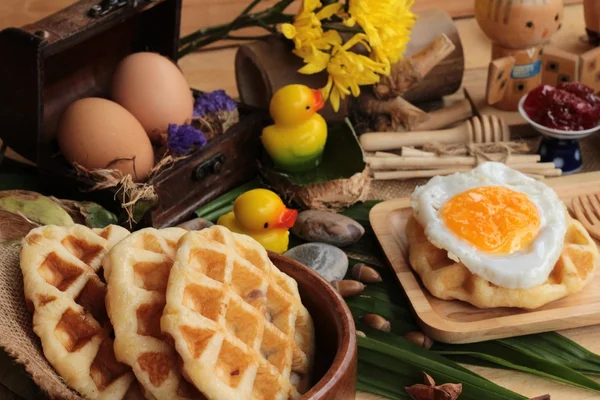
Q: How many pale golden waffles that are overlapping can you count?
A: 3